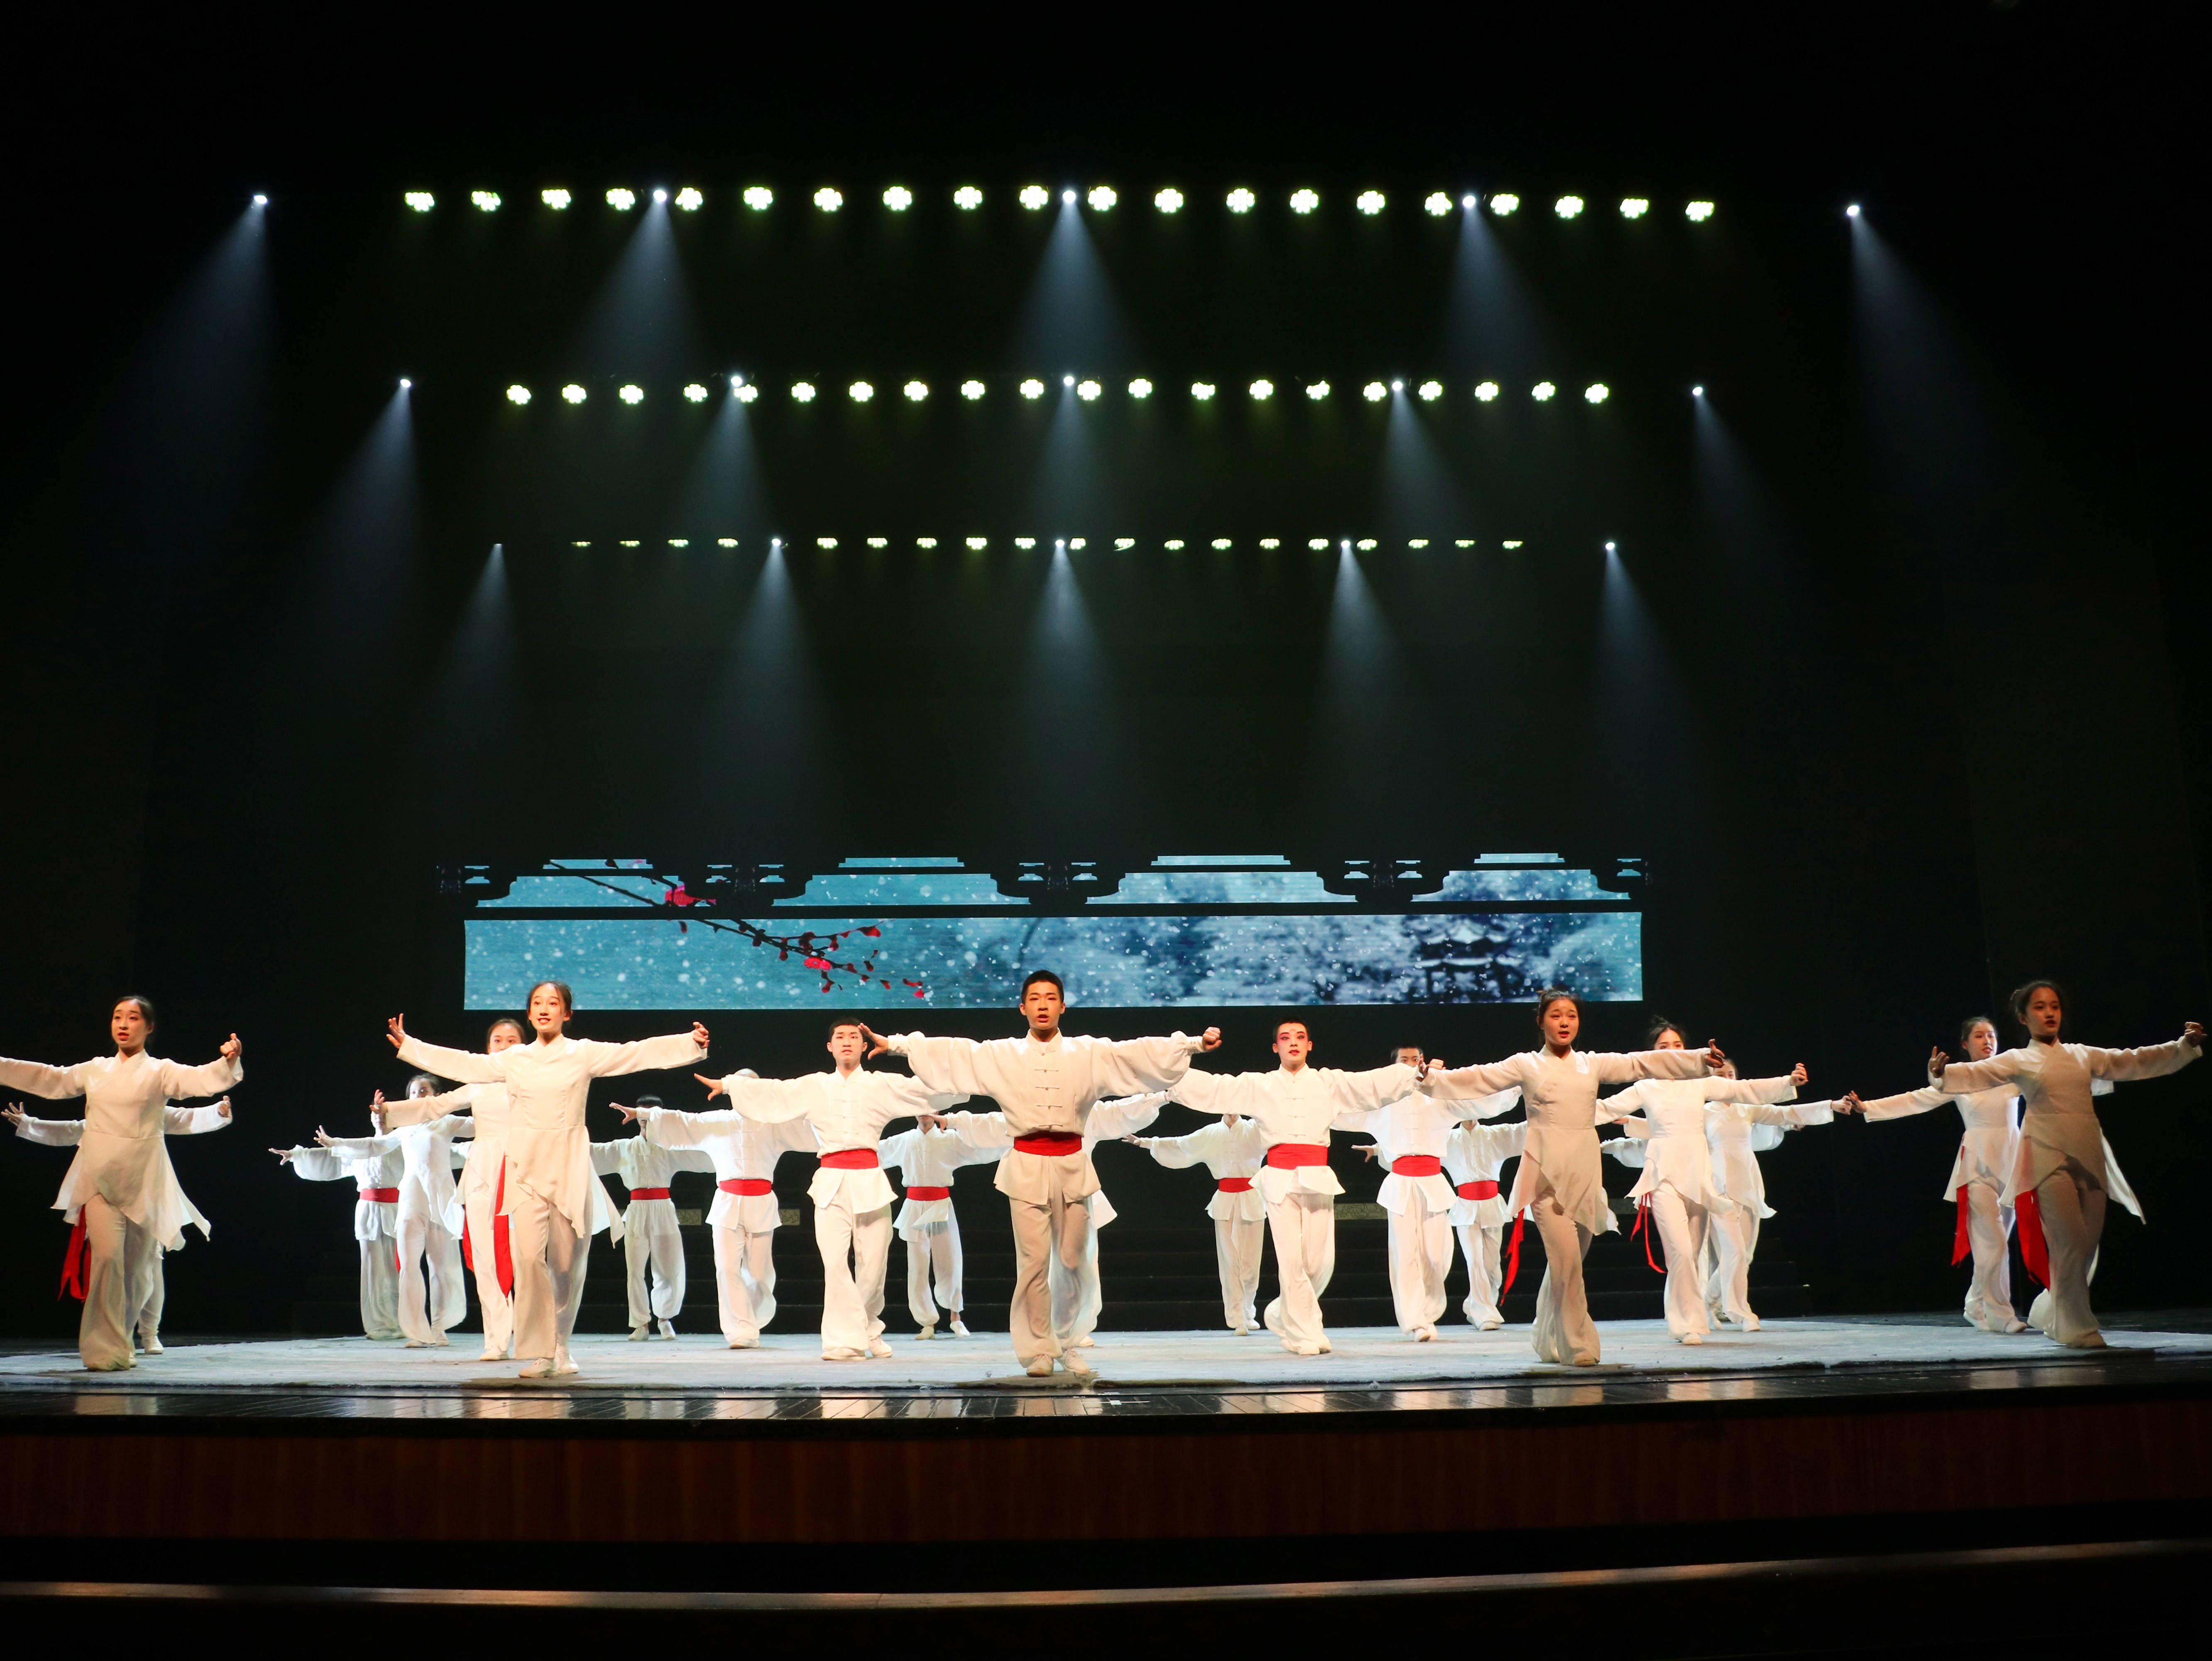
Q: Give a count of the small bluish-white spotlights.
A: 15